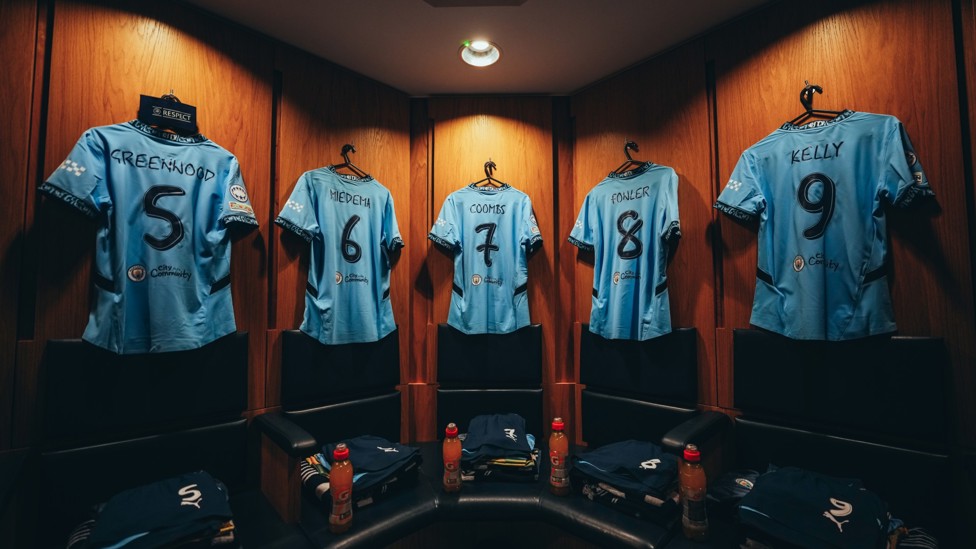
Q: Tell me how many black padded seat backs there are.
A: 5